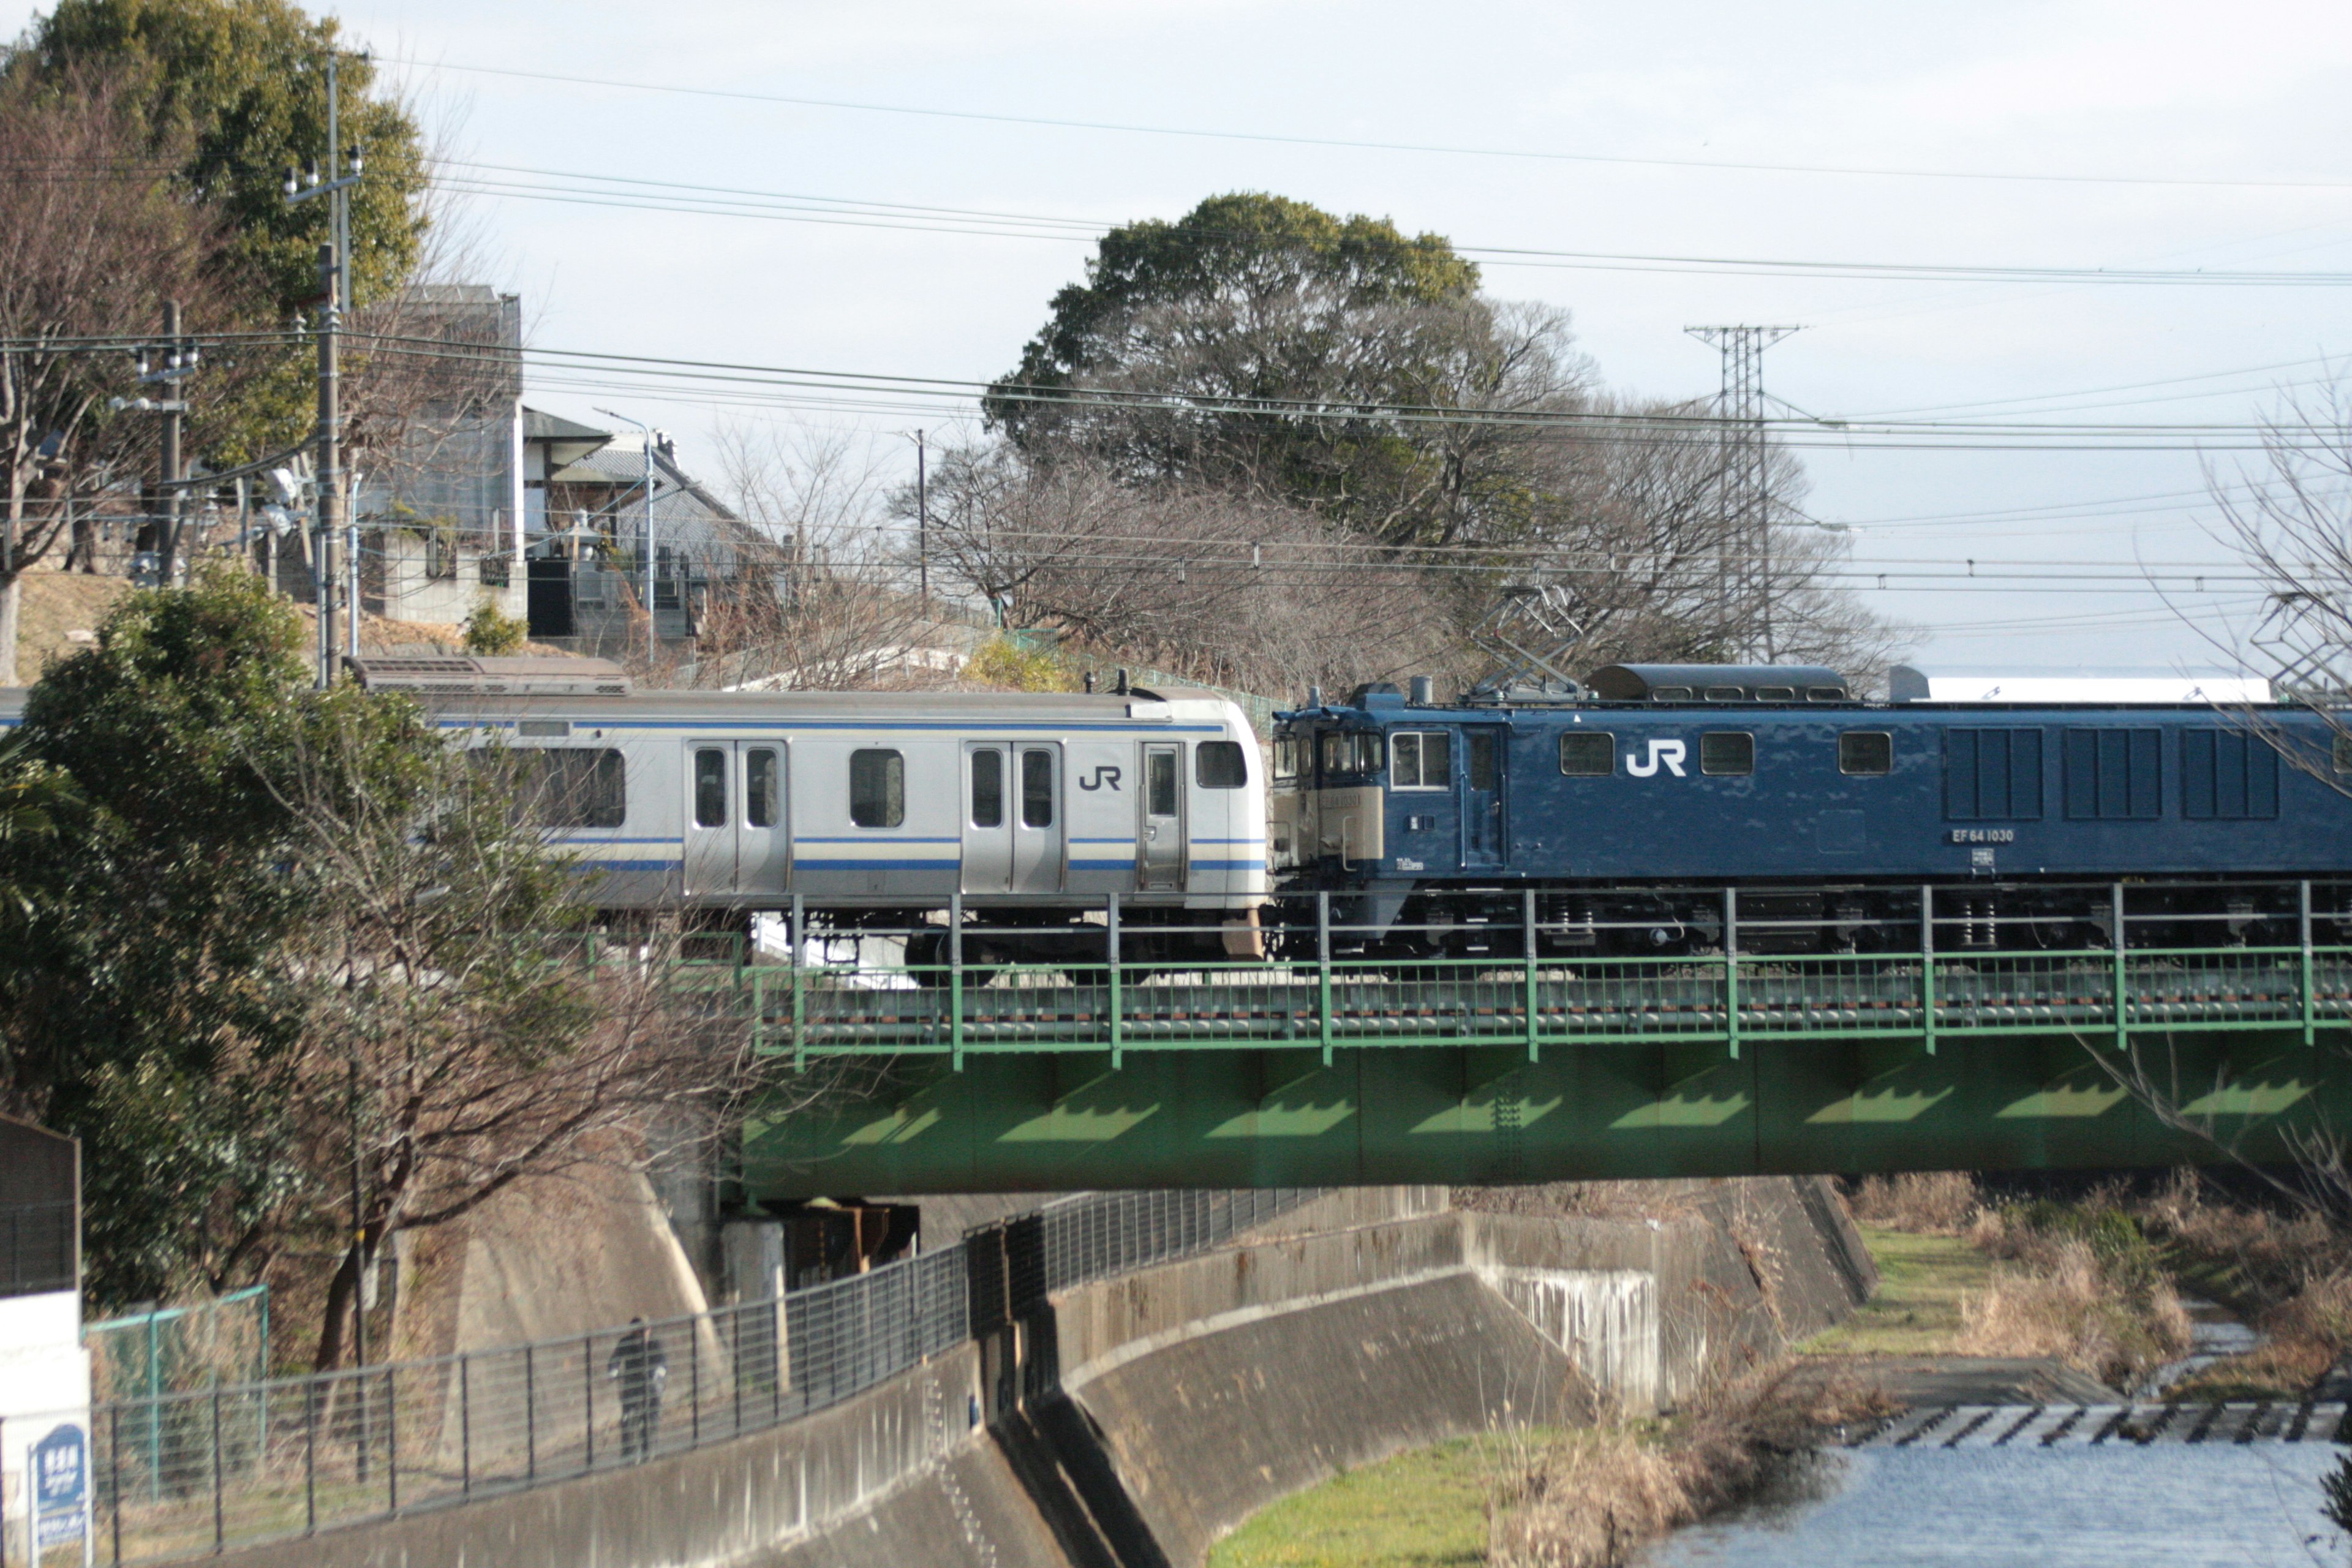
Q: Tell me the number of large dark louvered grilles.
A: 3